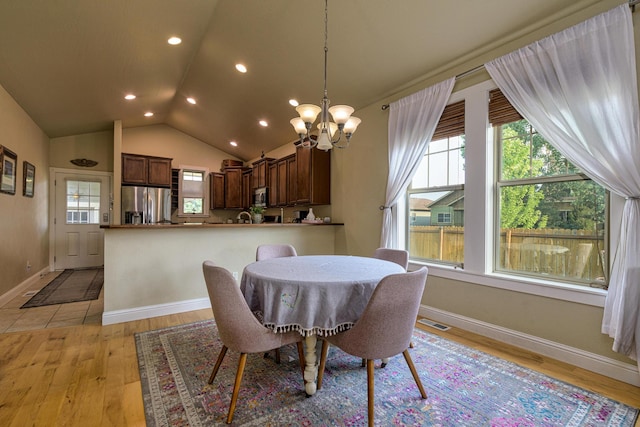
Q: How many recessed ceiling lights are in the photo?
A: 8